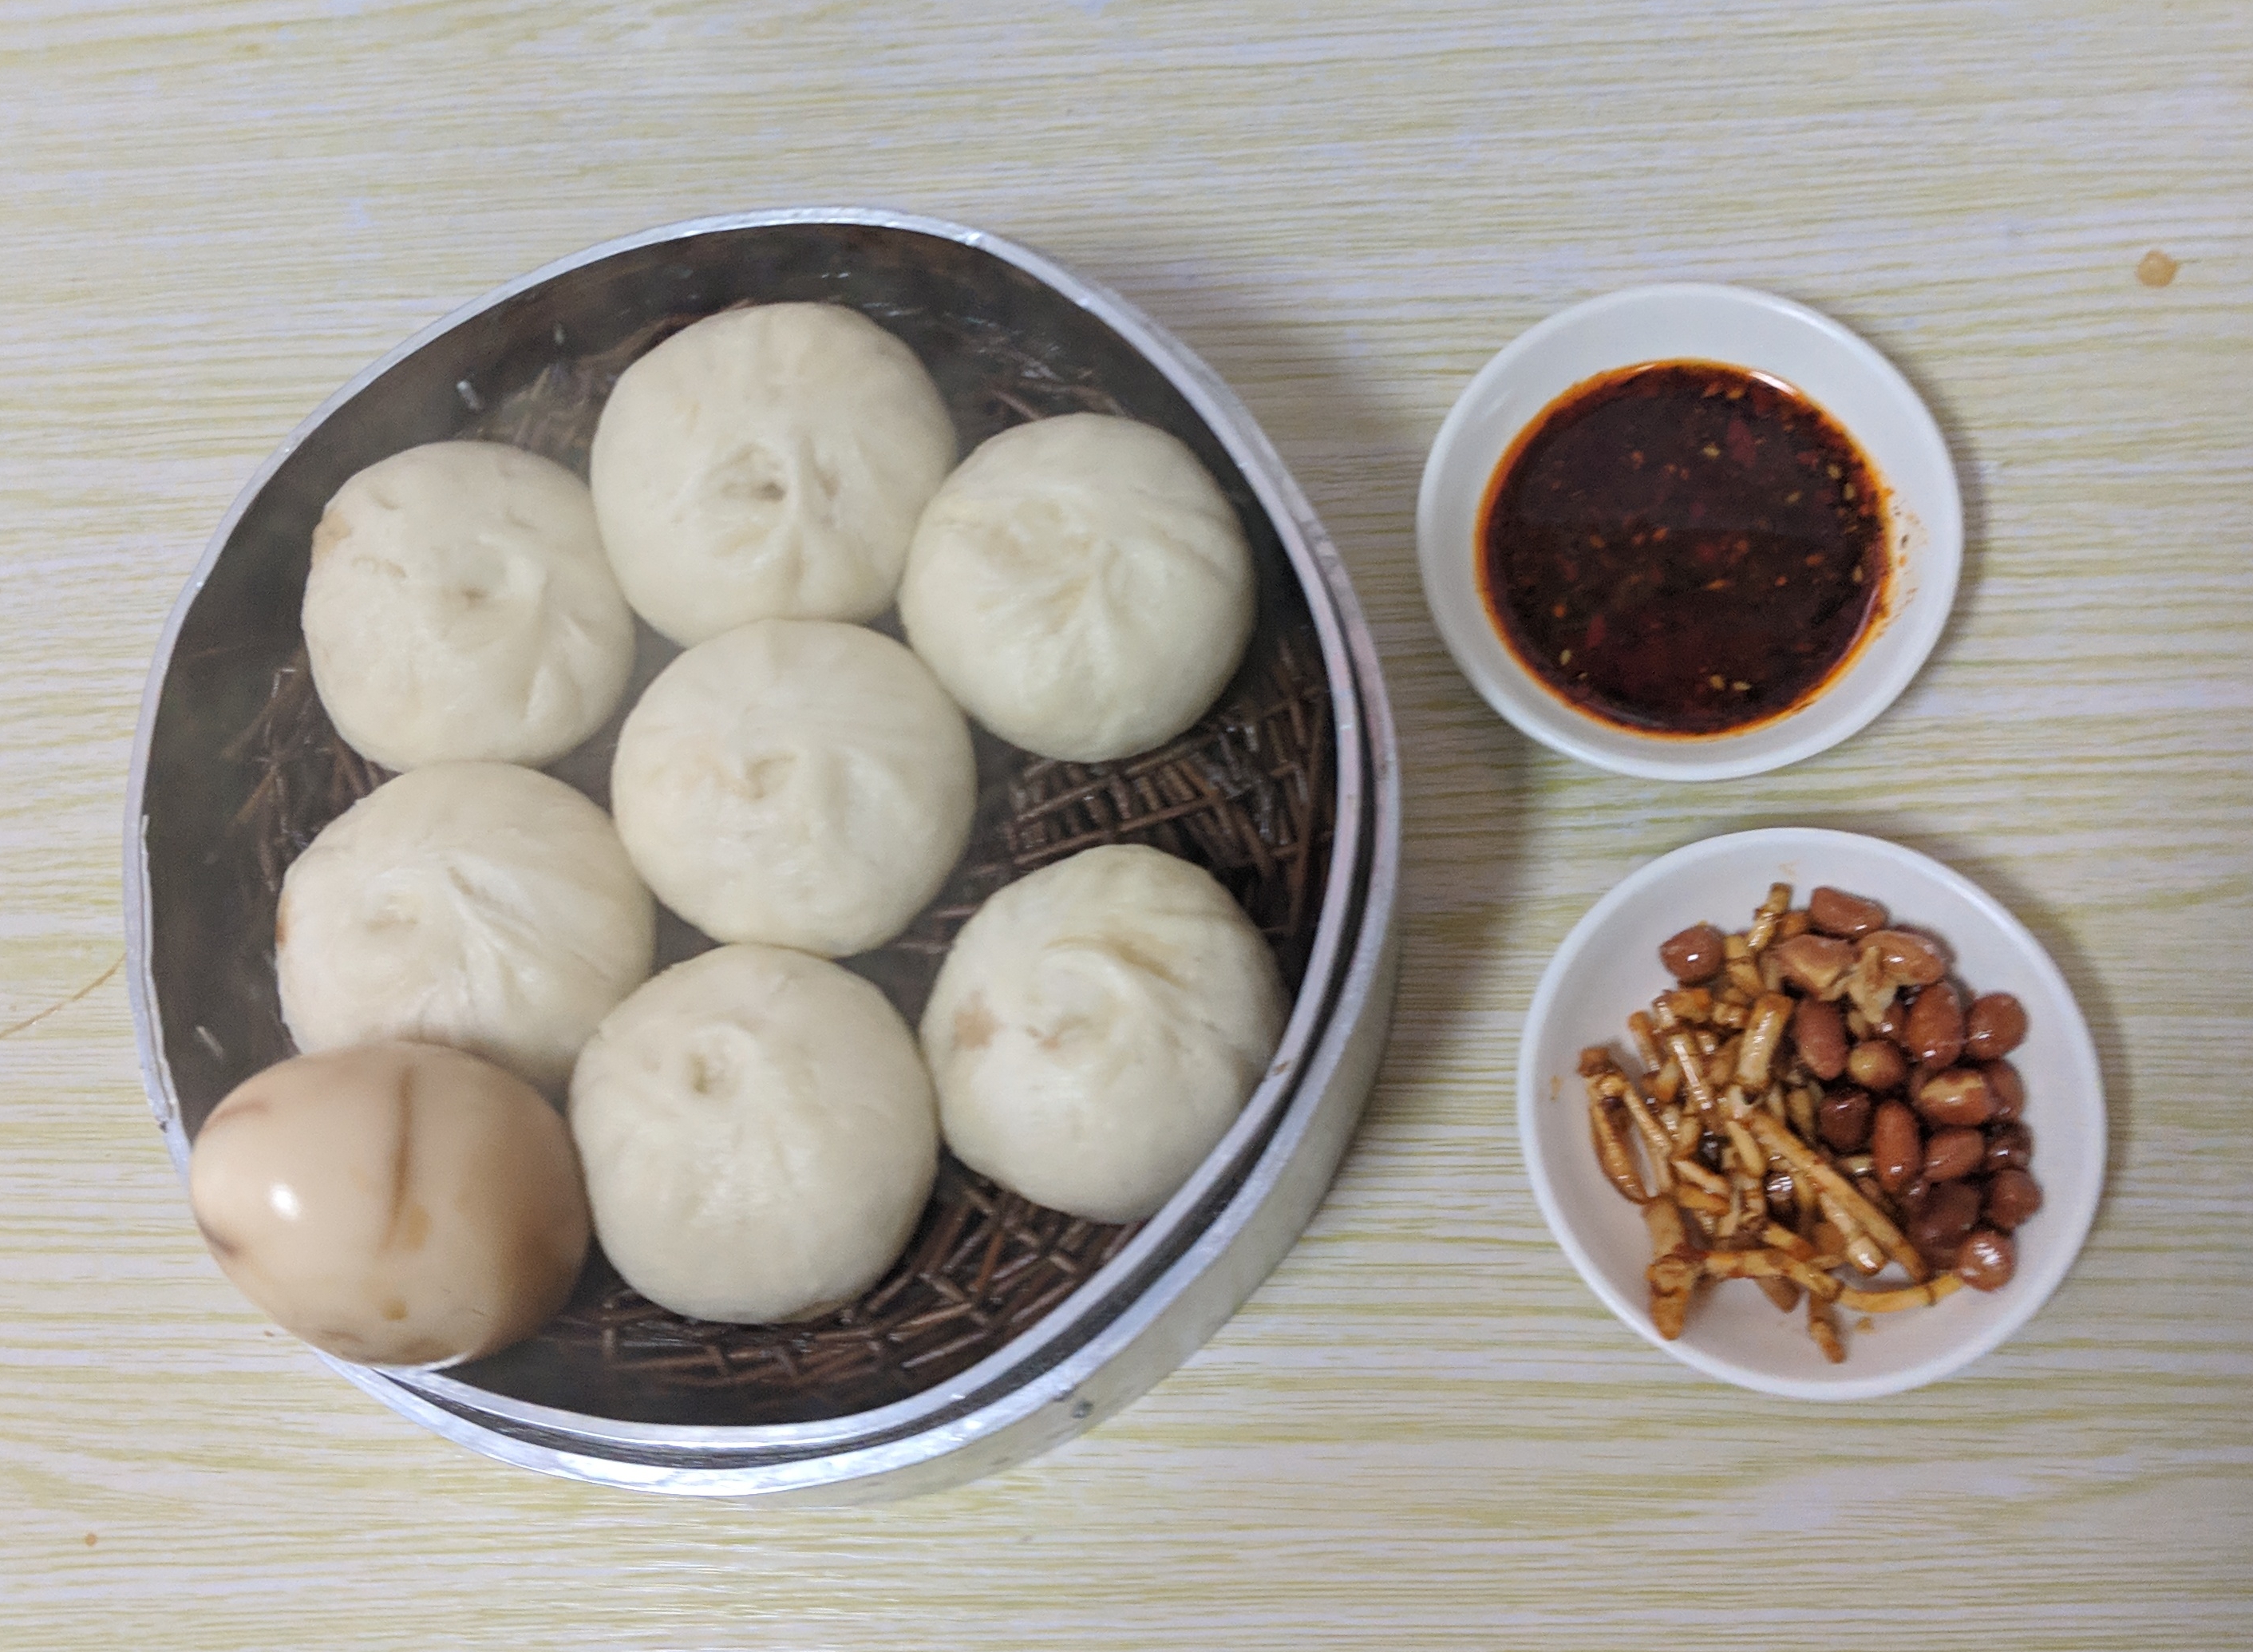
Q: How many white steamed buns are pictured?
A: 7